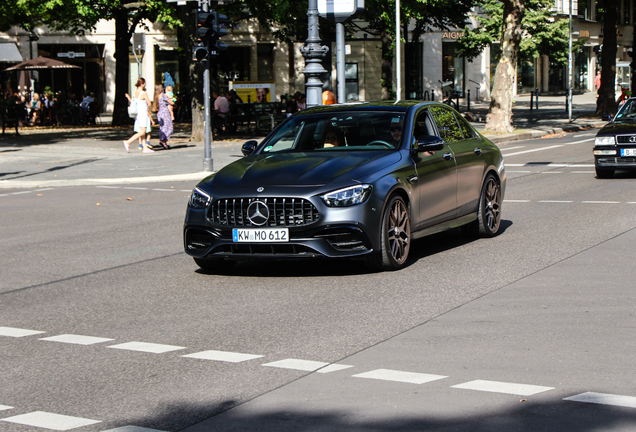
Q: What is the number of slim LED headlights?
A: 2